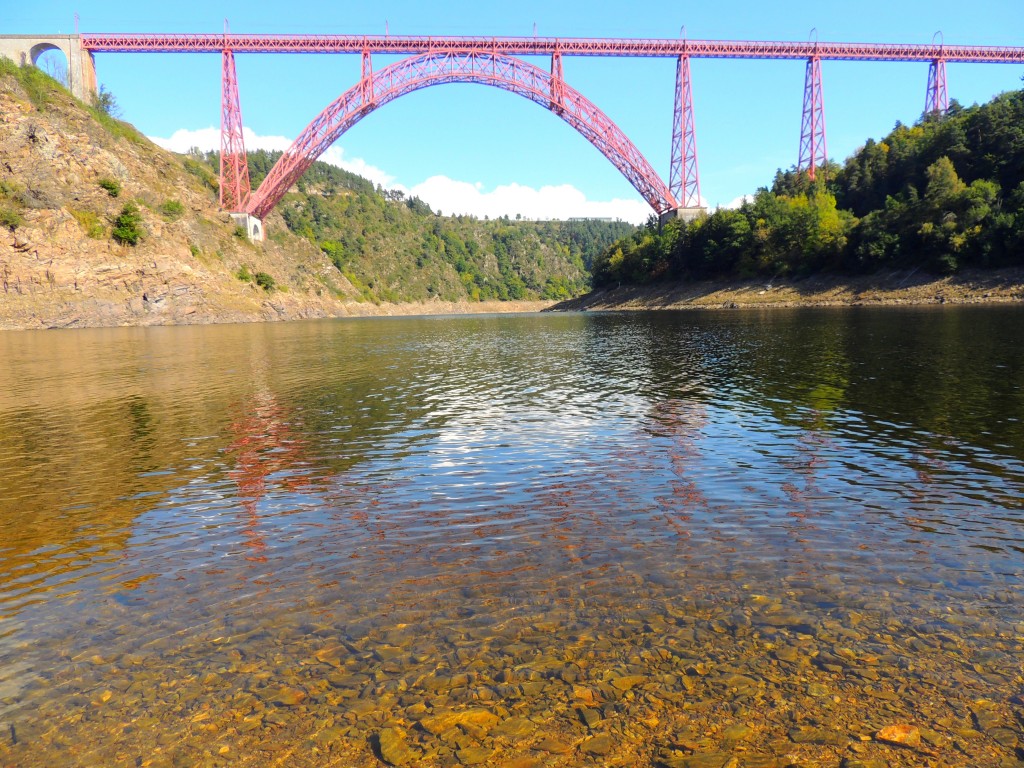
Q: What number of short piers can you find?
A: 2